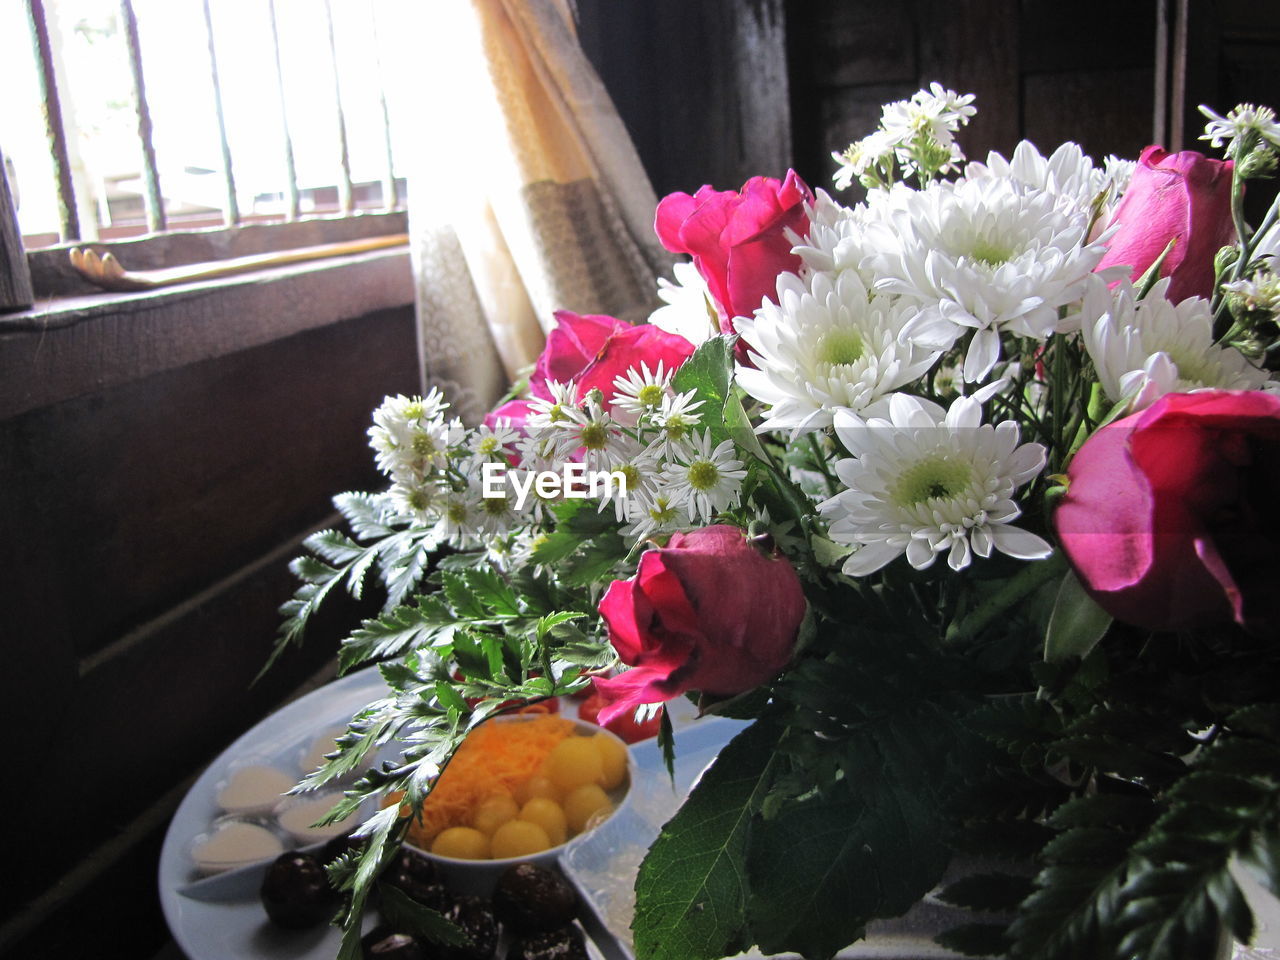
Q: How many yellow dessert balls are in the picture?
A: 8